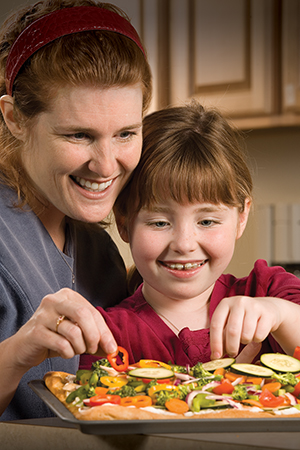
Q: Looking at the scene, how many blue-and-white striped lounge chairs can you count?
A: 0